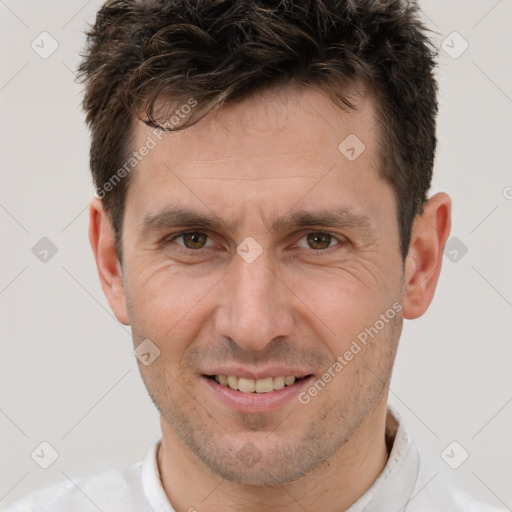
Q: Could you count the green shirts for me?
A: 0